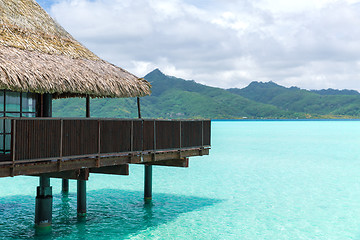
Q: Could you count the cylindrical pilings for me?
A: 4